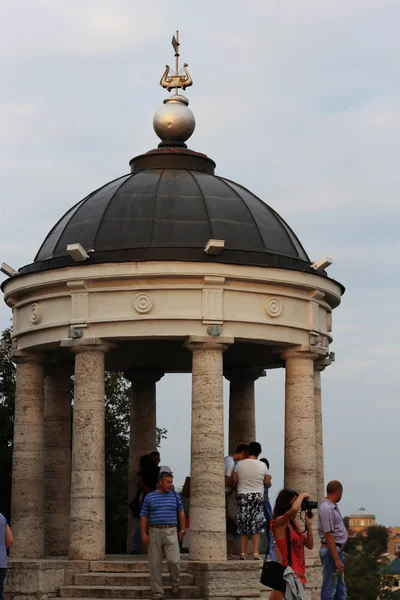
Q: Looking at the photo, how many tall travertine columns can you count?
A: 8